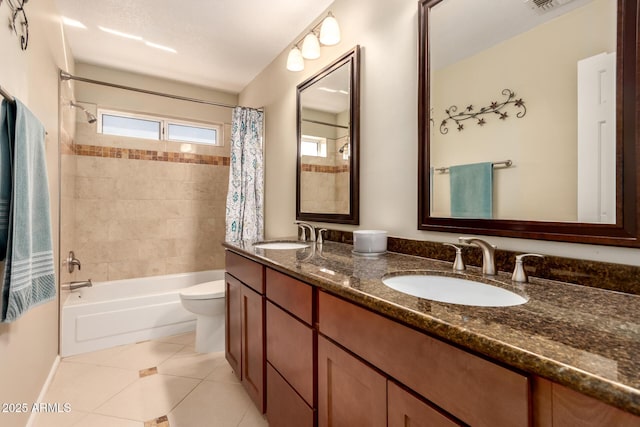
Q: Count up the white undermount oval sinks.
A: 2